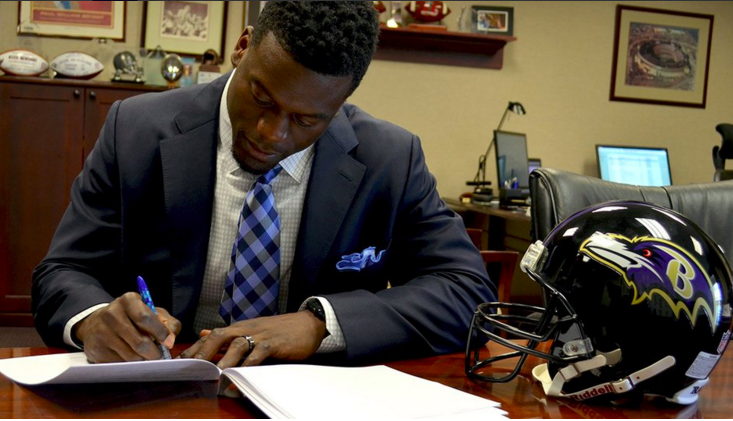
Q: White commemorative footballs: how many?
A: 2